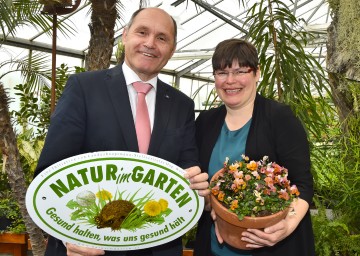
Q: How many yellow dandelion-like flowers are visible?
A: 3